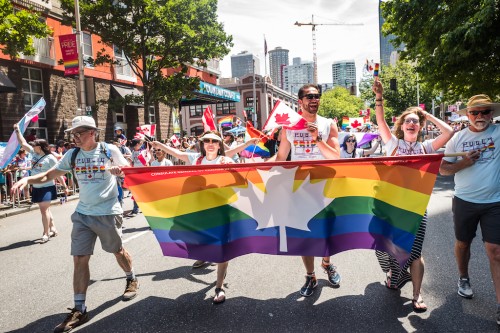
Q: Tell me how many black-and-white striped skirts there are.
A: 1